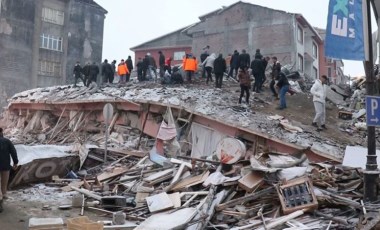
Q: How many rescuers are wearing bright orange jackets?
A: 2